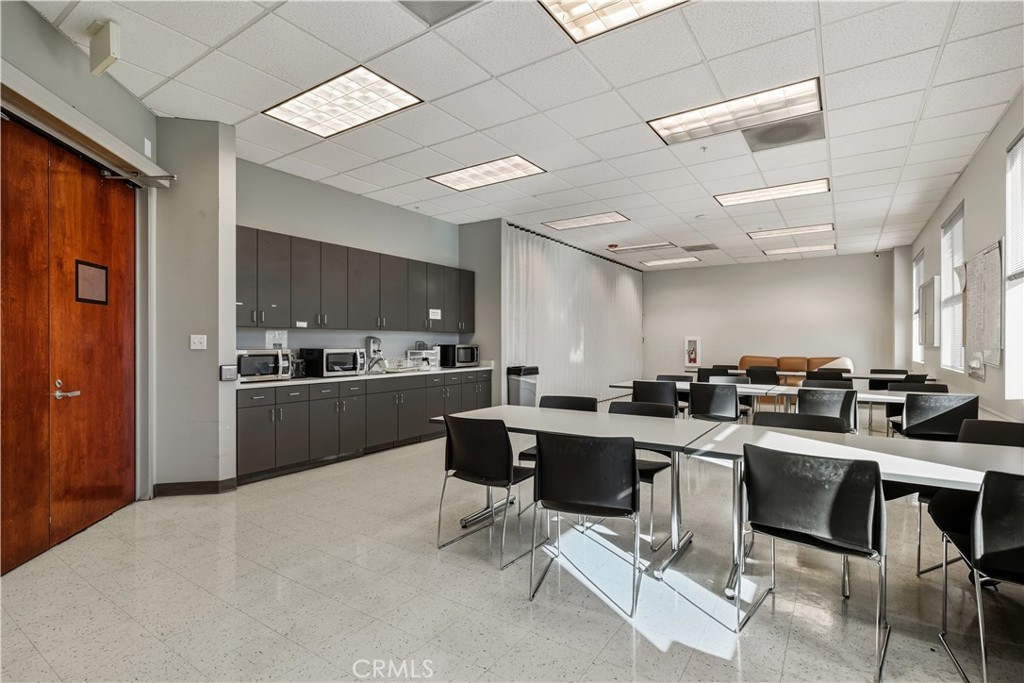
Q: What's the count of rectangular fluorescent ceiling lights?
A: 10